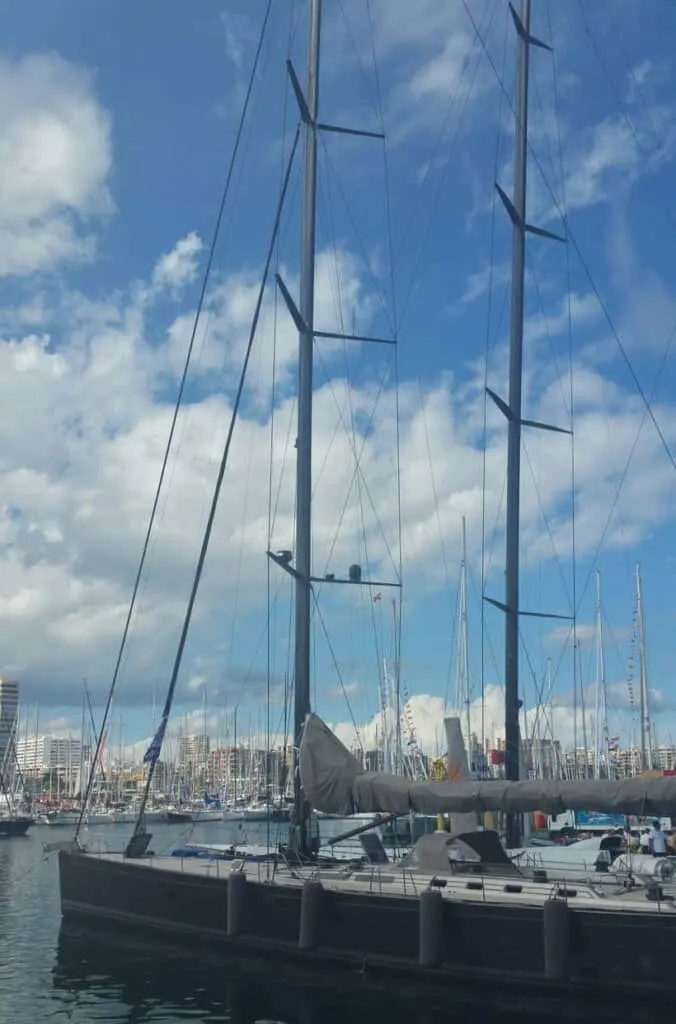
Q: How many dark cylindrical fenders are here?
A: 4